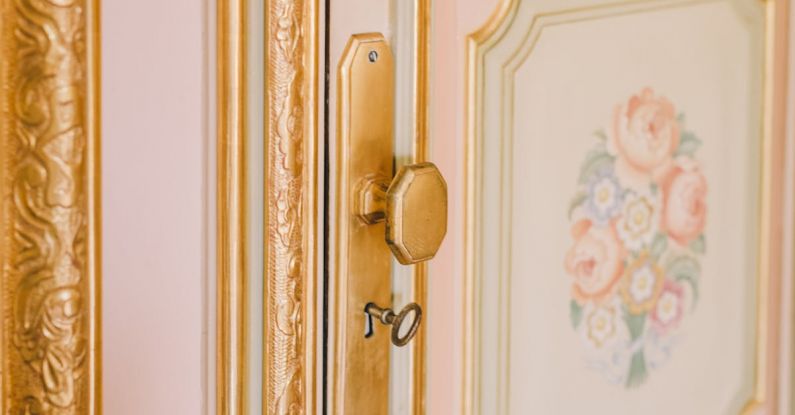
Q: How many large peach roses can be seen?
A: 3